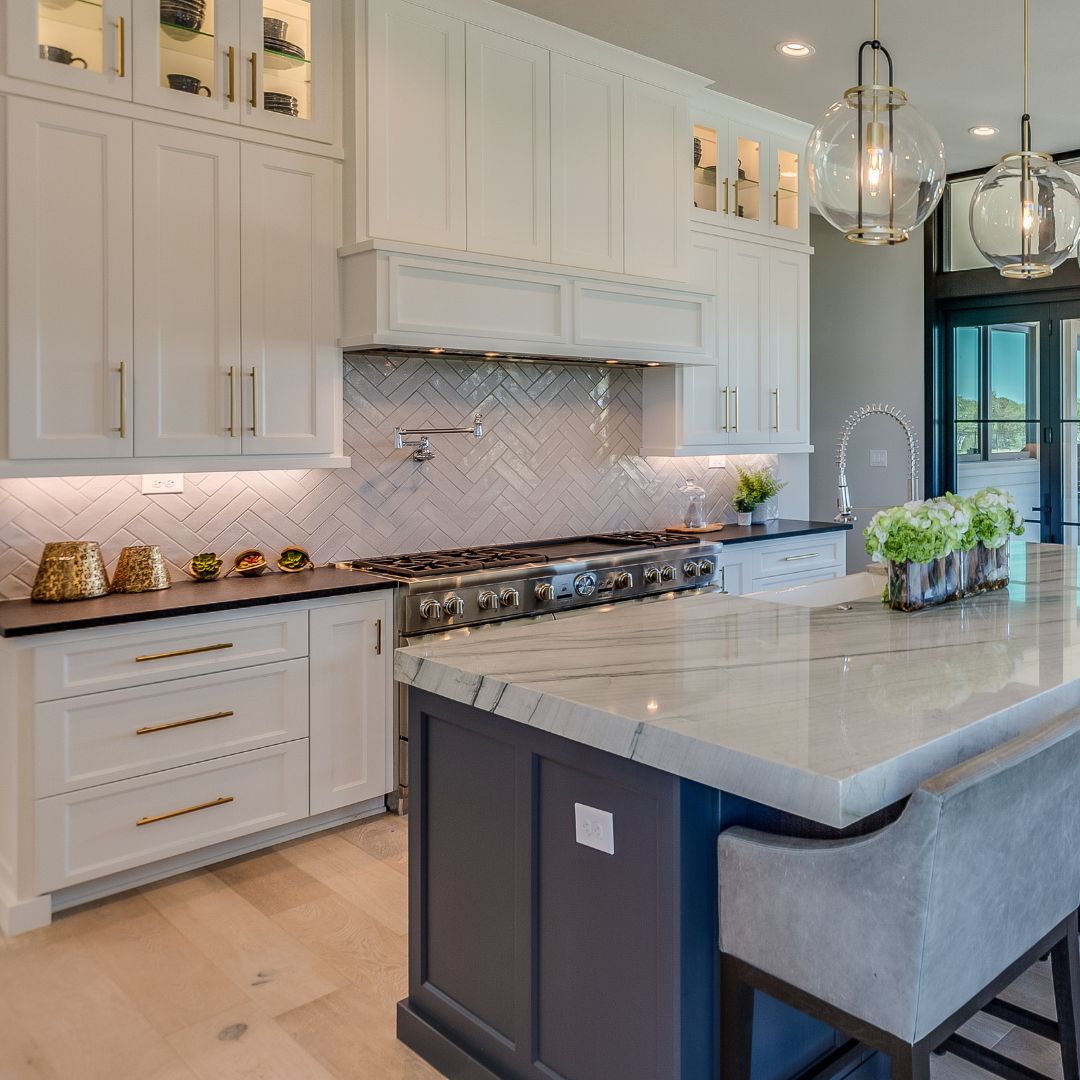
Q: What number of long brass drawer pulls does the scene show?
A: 3